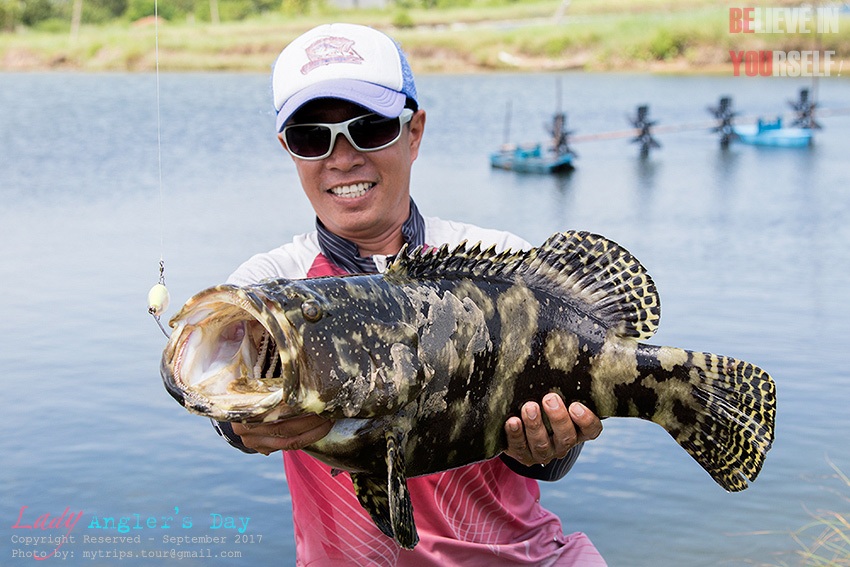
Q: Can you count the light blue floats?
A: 2